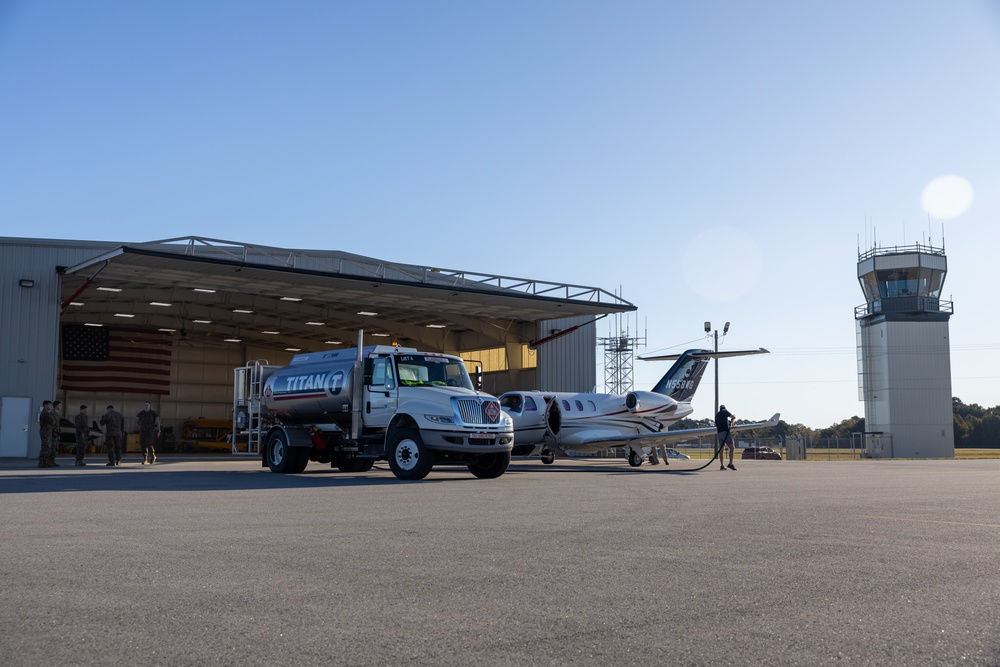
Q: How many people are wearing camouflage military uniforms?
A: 5